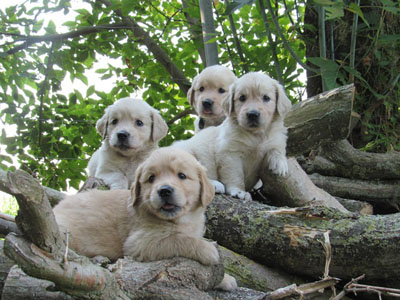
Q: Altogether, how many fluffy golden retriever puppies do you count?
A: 4